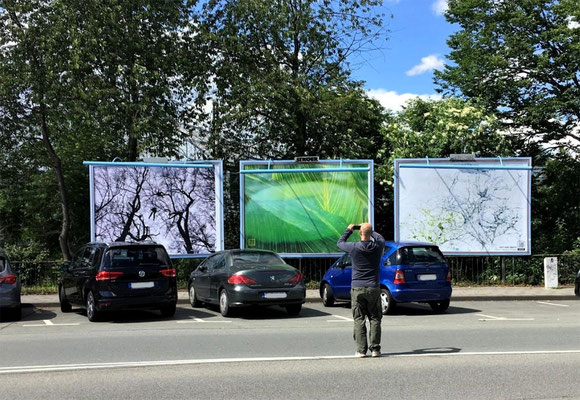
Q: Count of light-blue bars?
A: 3